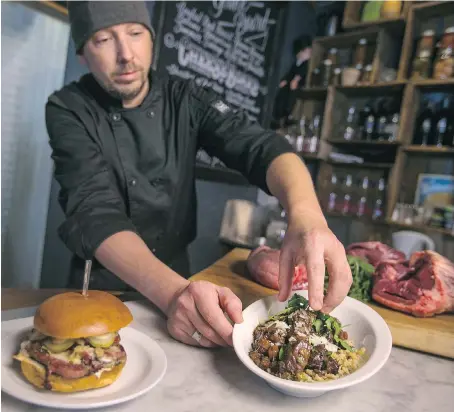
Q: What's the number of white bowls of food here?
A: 1